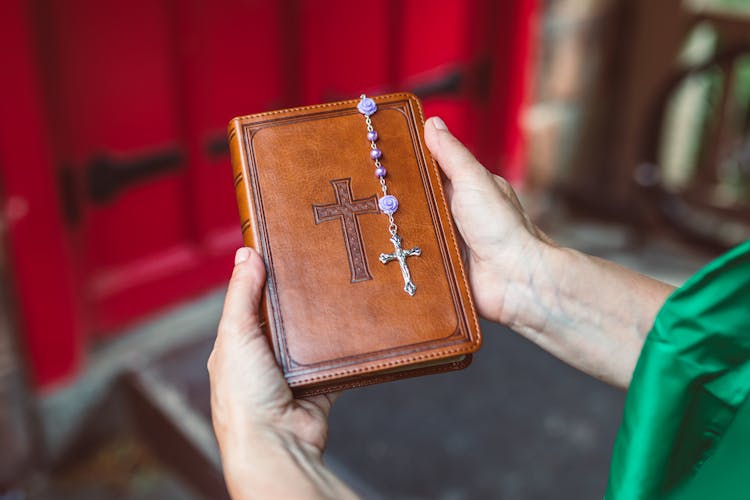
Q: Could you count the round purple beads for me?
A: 3